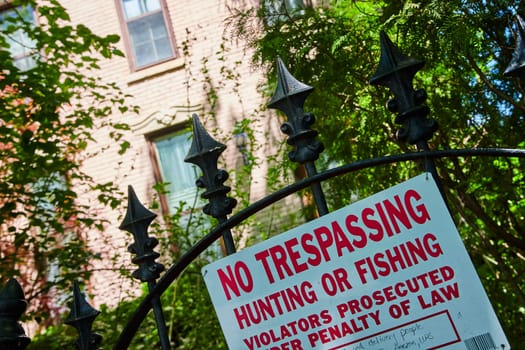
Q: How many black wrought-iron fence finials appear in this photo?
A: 7